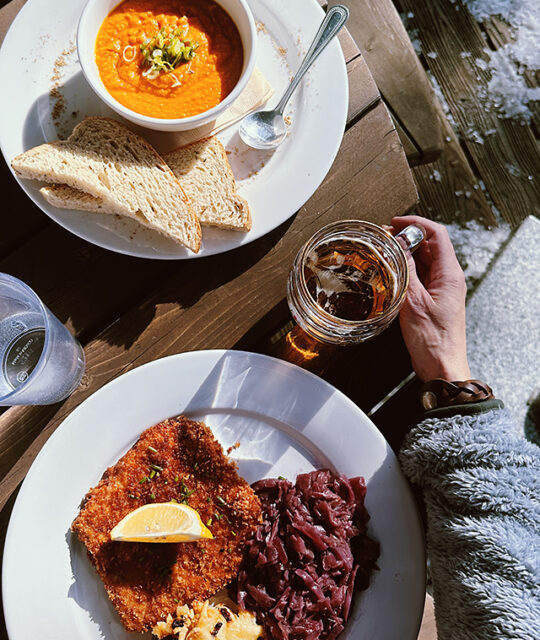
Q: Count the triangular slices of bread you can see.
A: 2